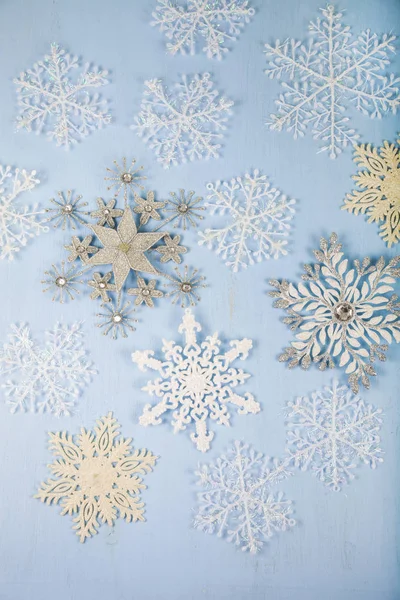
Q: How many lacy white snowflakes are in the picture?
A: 9